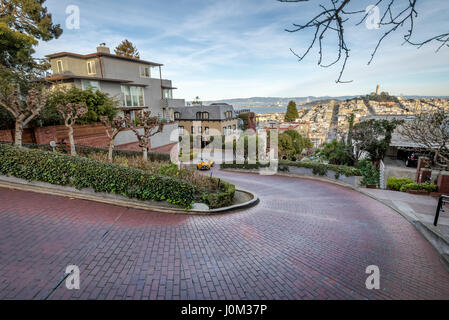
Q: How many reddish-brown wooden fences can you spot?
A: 1